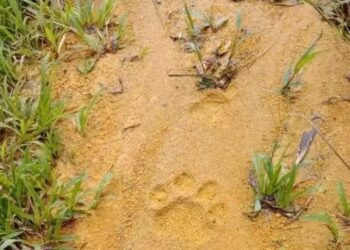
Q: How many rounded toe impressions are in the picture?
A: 4